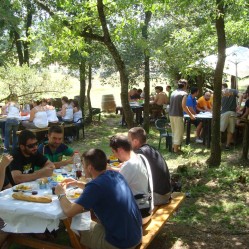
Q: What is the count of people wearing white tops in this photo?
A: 6